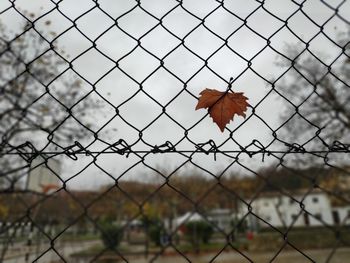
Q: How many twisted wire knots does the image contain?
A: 8